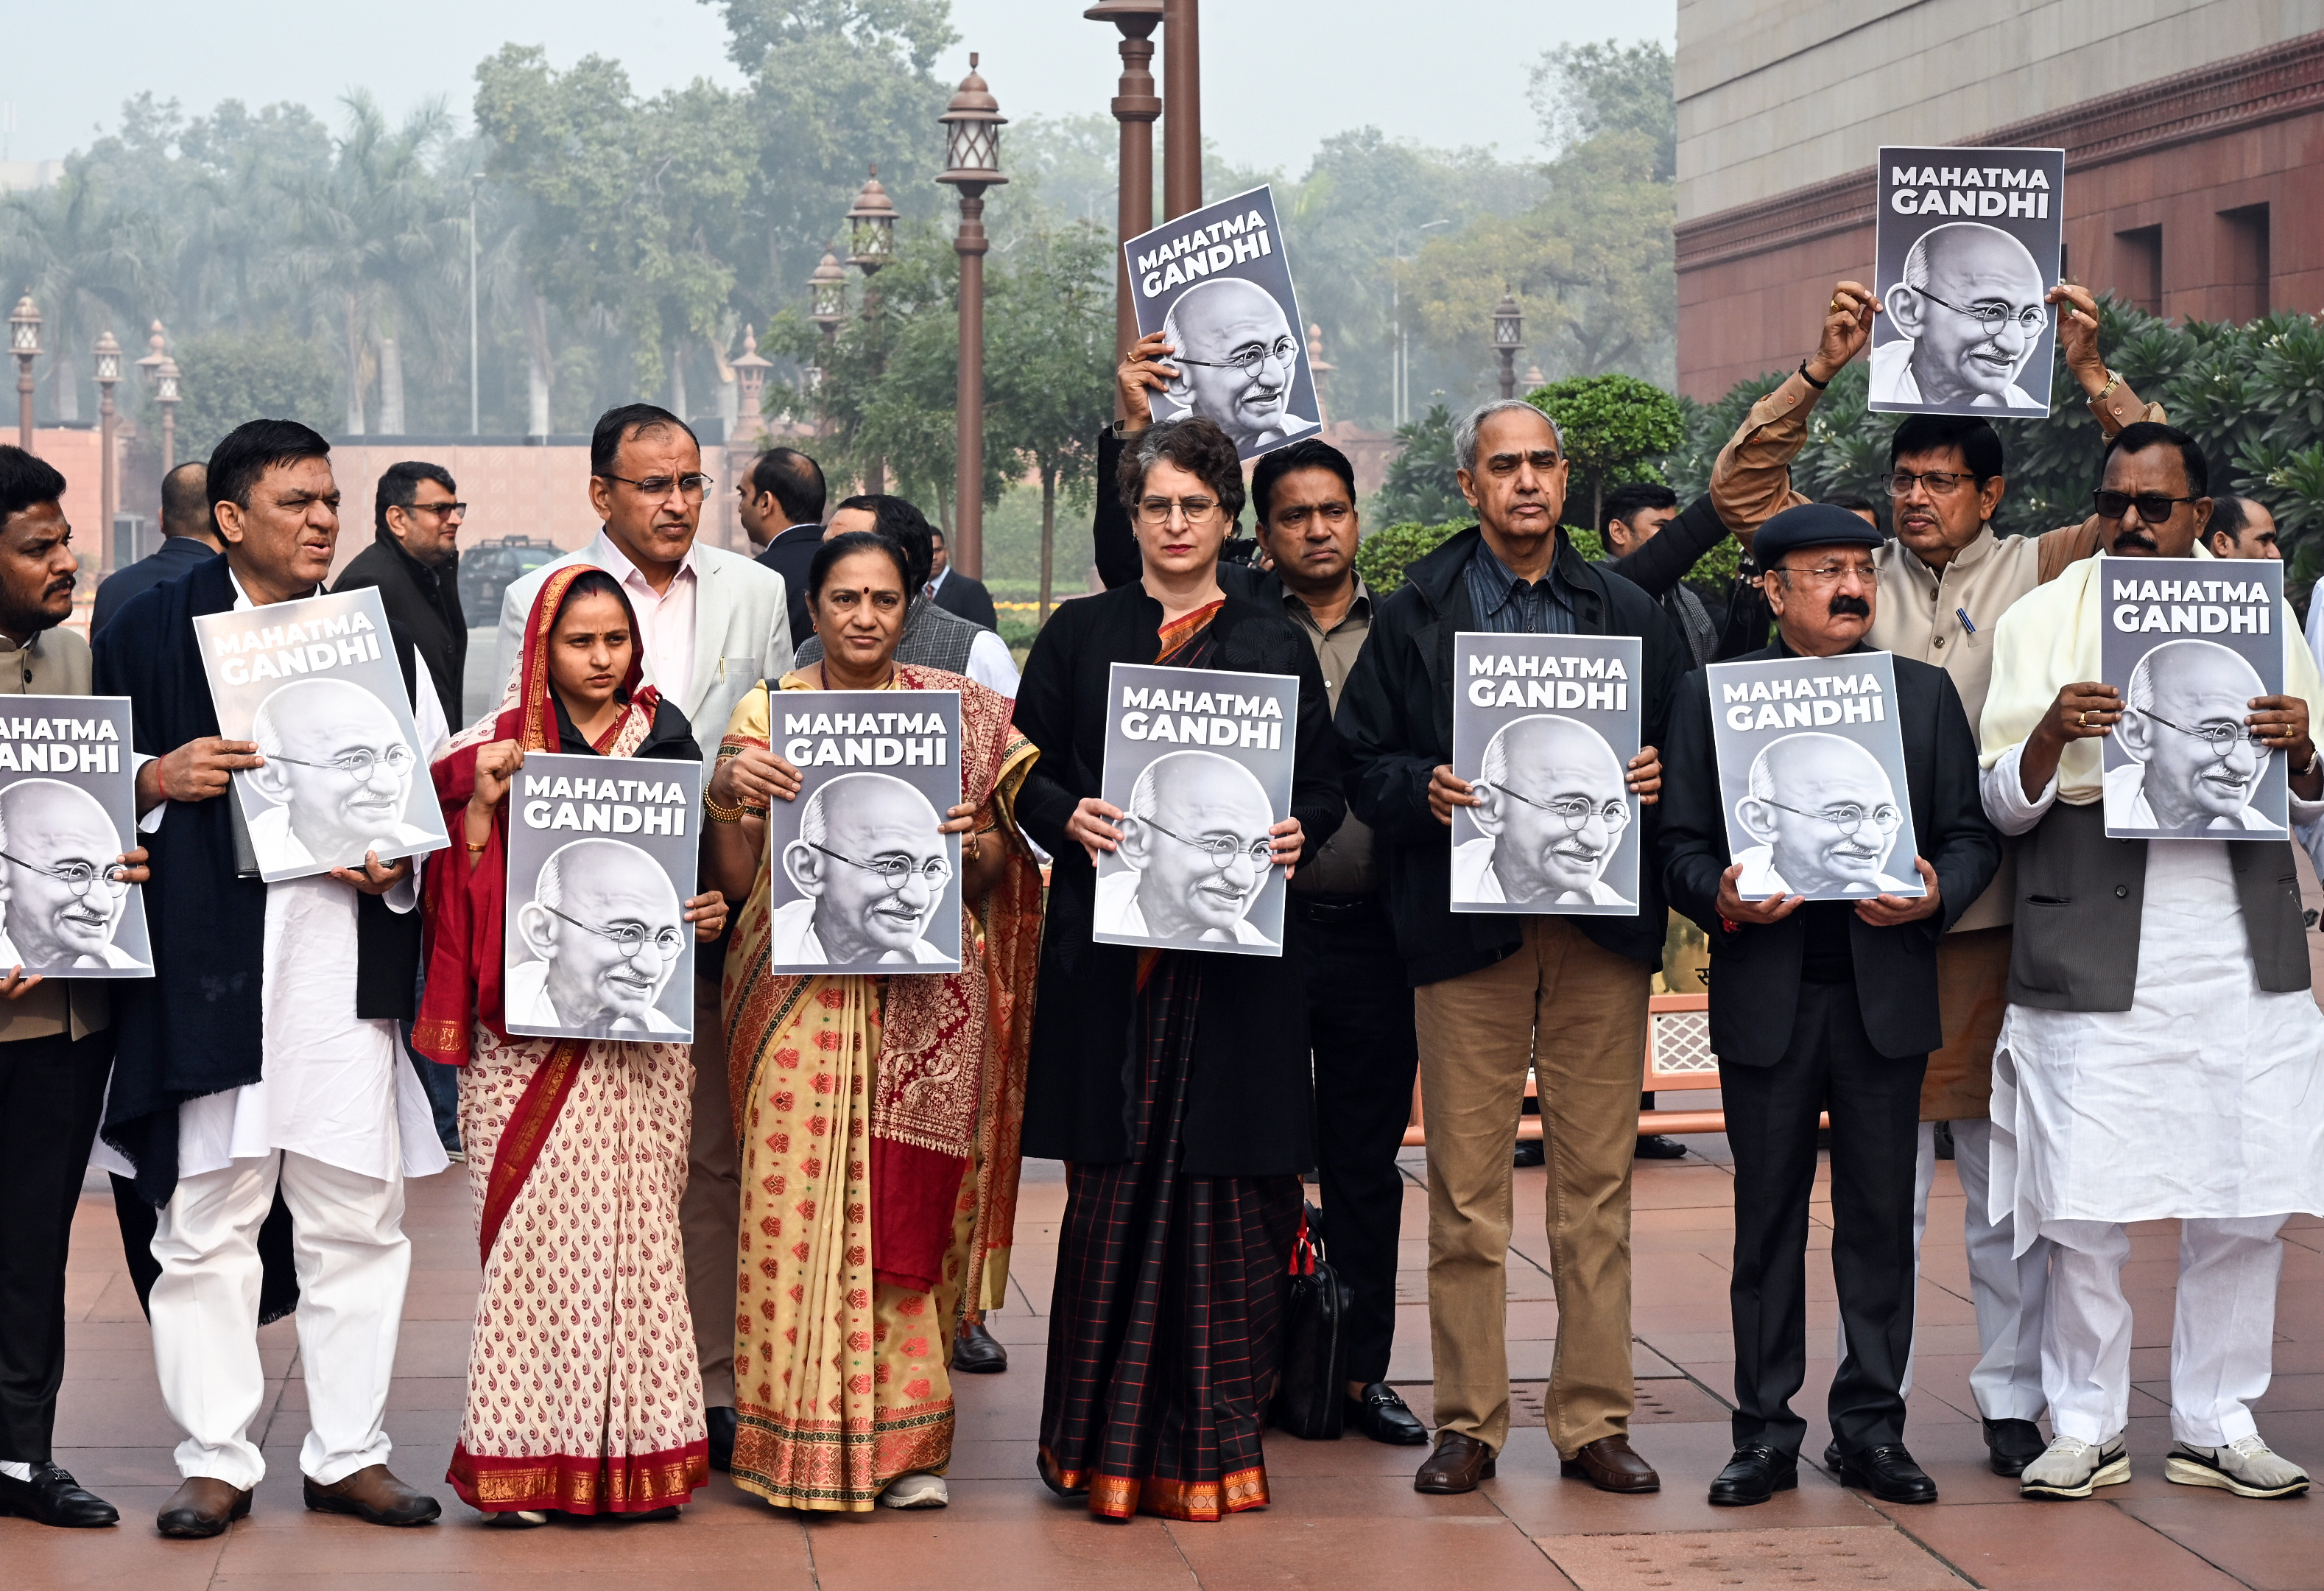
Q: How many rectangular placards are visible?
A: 10